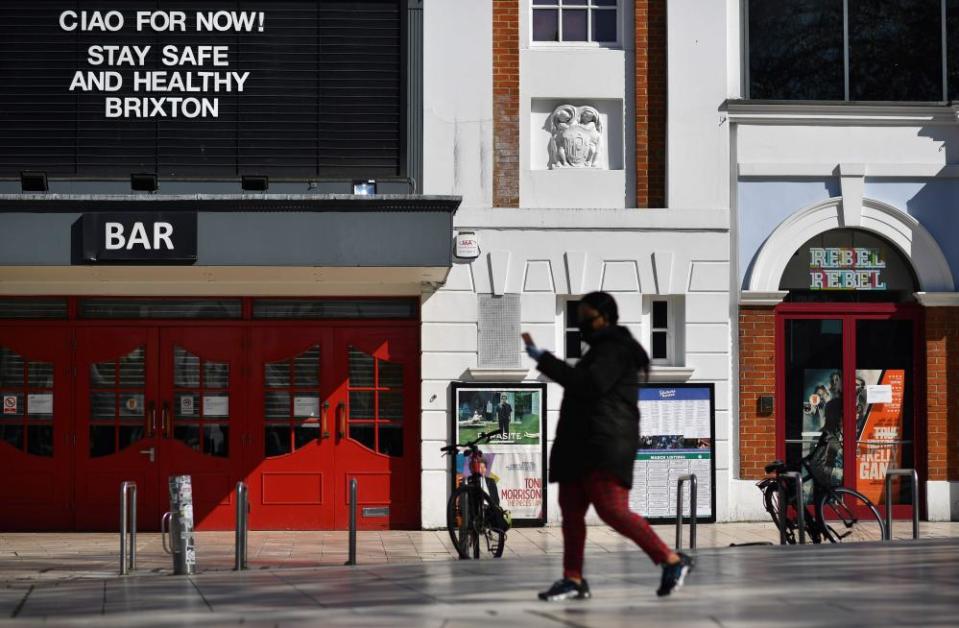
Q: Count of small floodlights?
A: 4